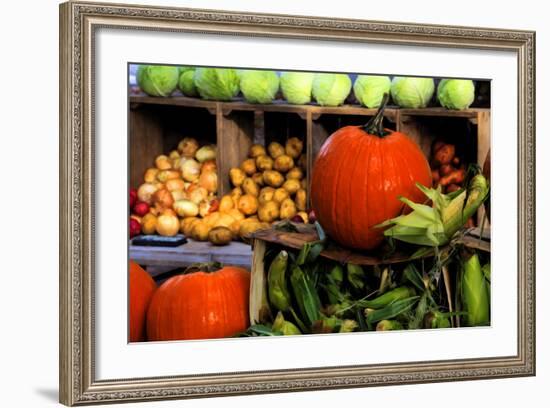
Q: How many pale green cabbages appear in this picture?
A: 9